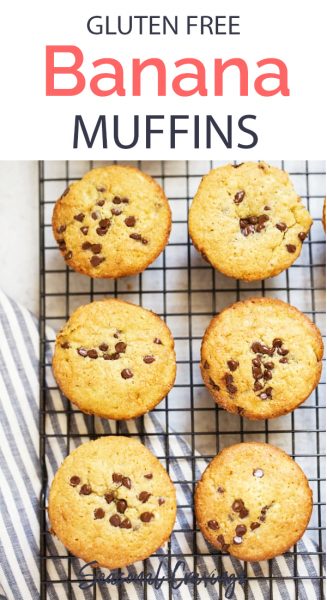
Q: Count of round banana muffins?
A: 6